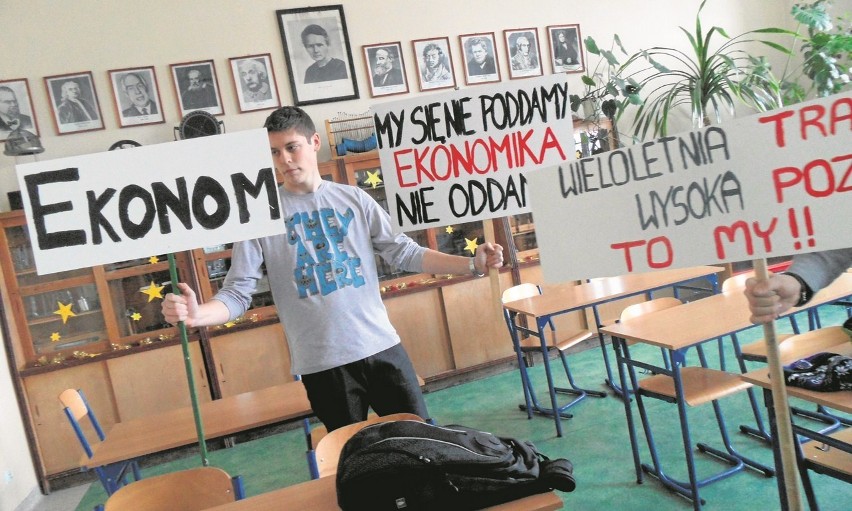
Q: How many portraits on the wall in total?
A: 11